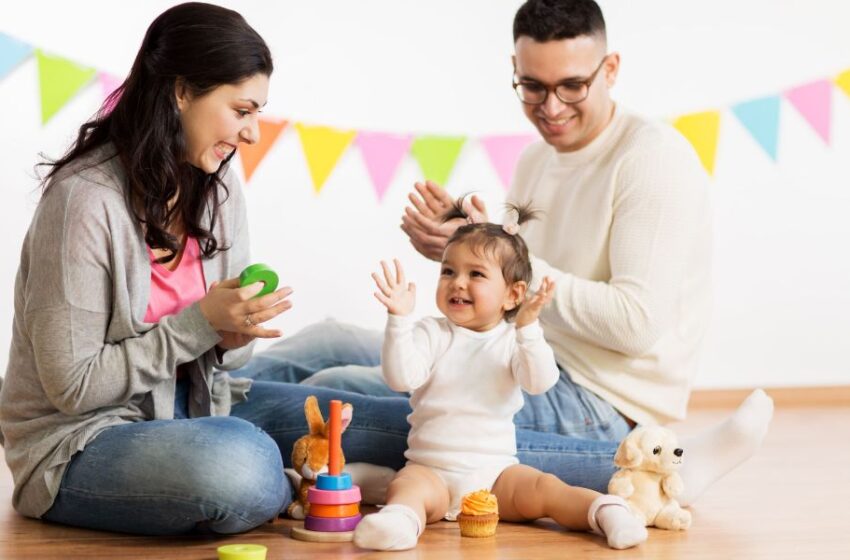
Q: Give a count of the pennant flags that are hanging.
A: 12